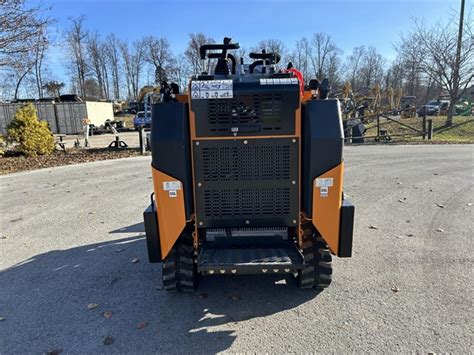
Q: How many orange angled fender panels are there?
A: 2